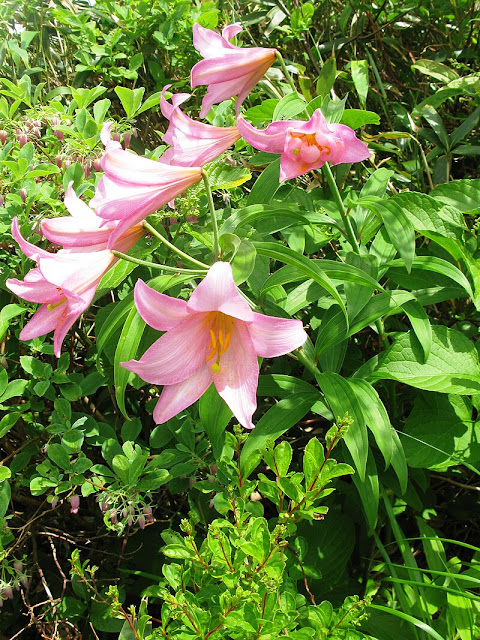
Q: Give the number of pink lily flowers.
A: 7